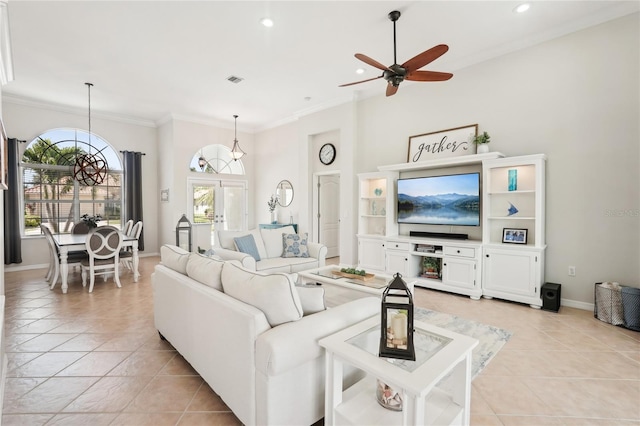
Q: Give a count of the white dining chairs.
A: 6